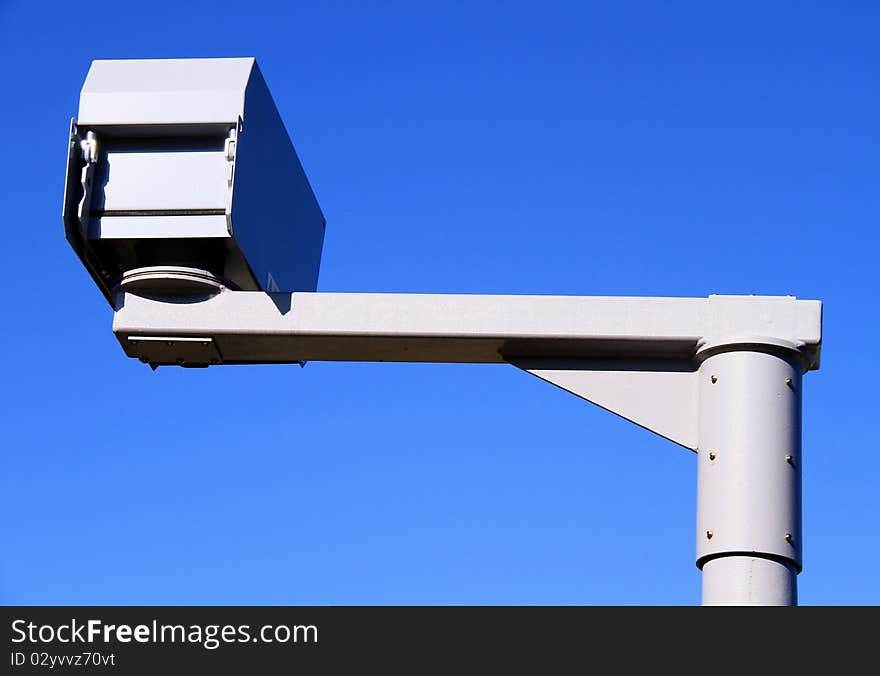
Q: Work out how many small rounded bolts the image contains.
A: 6